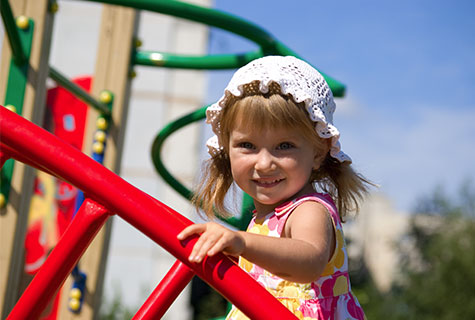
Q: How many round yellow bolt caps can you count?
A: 12